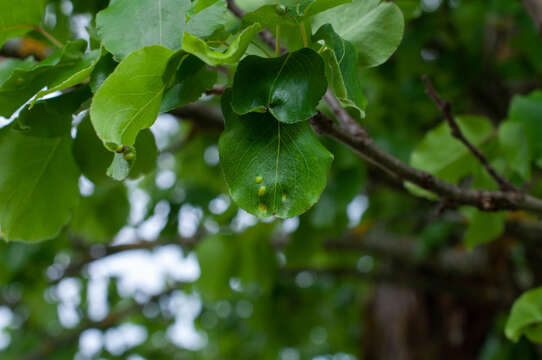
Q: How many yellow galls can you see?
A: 4